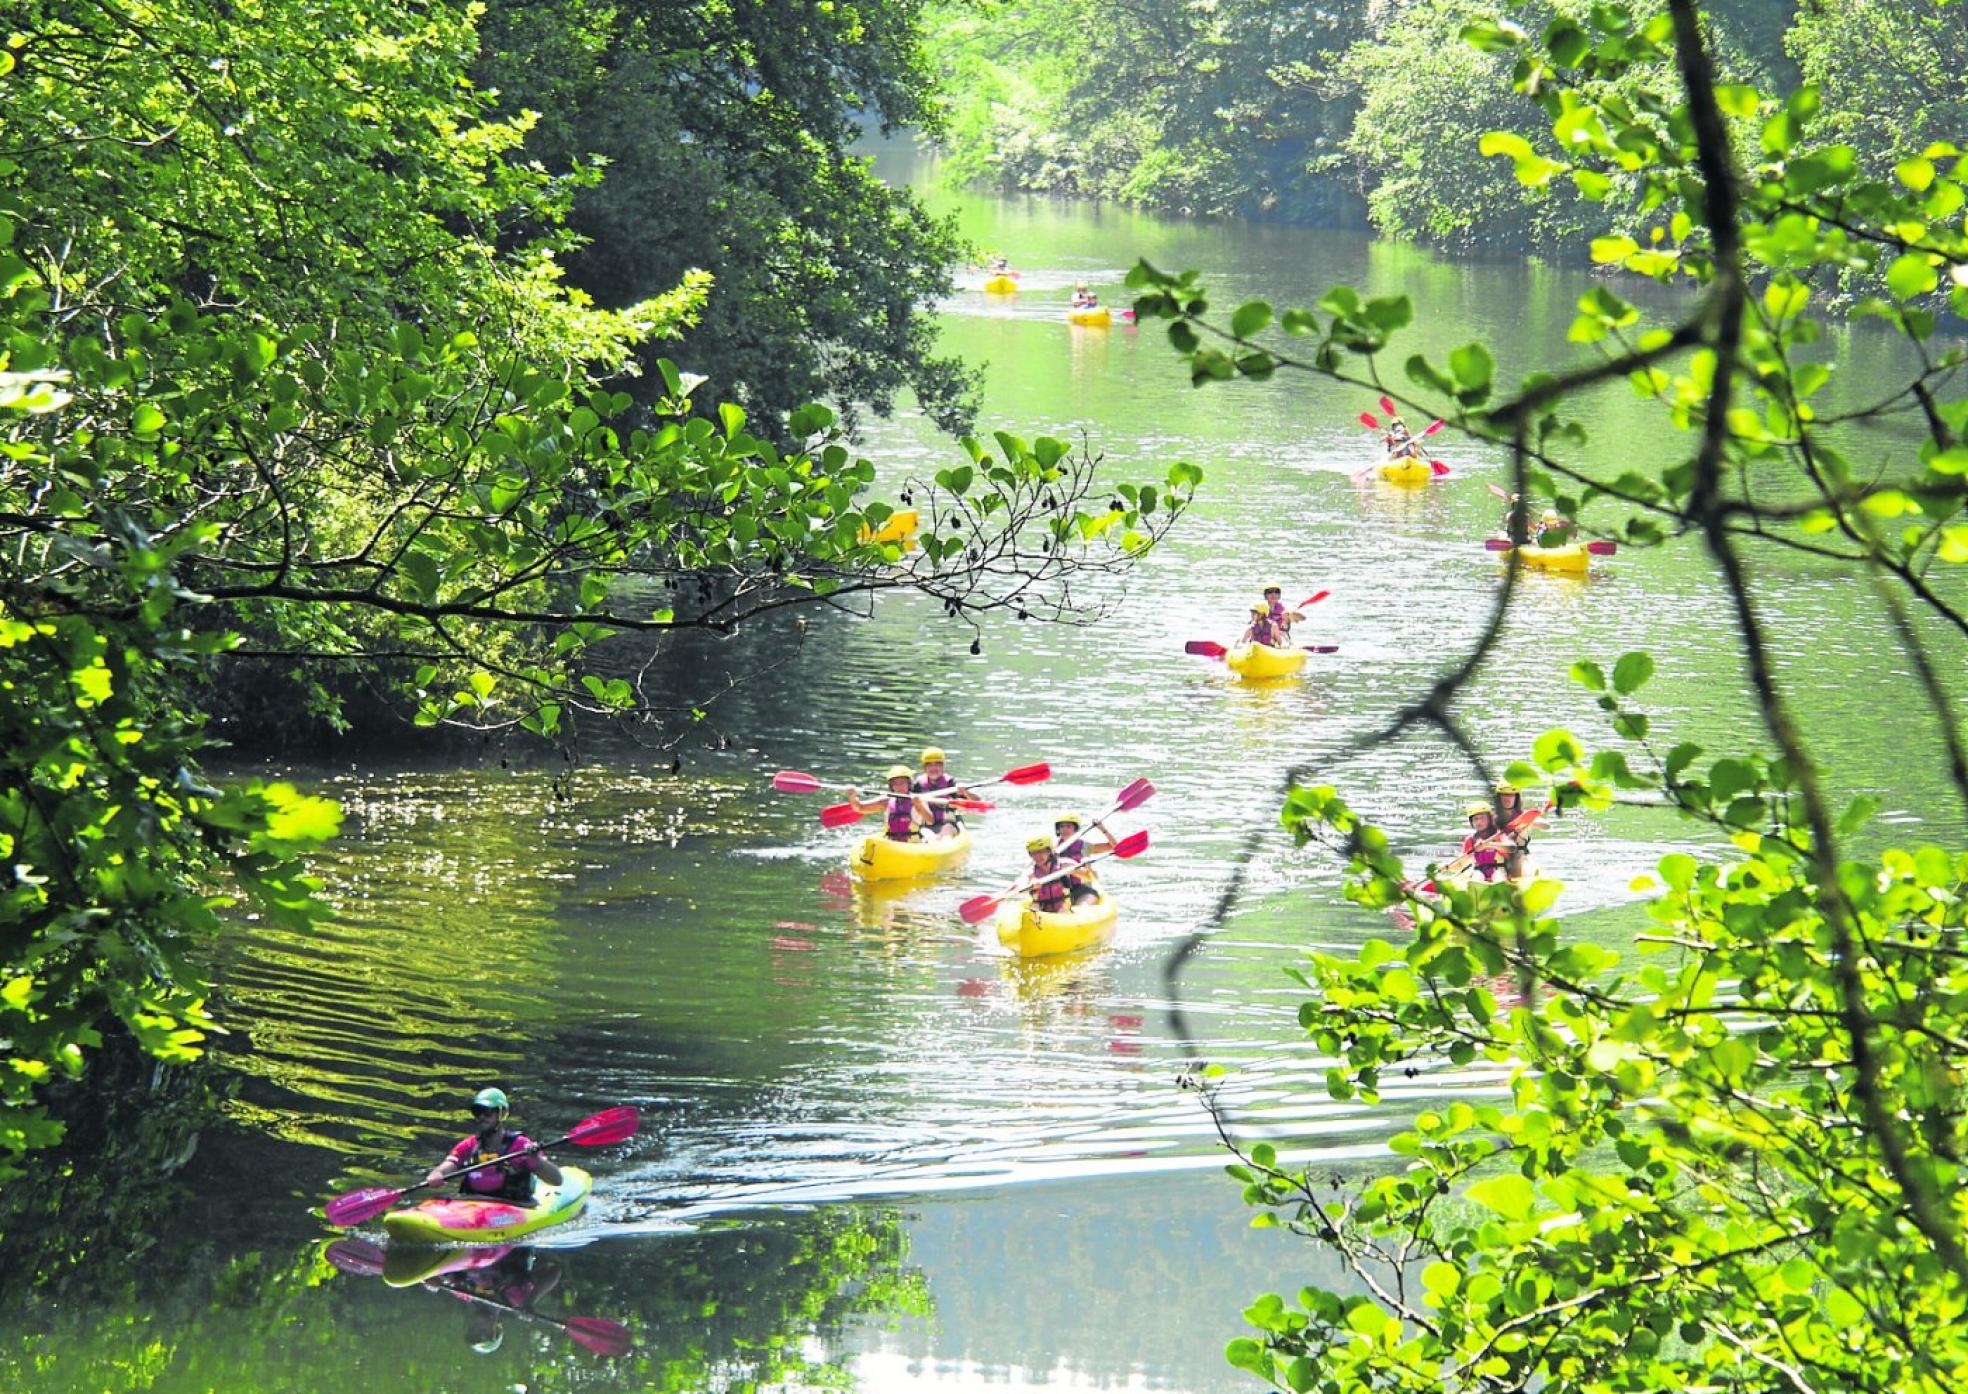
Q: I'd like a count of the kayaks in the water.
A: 10